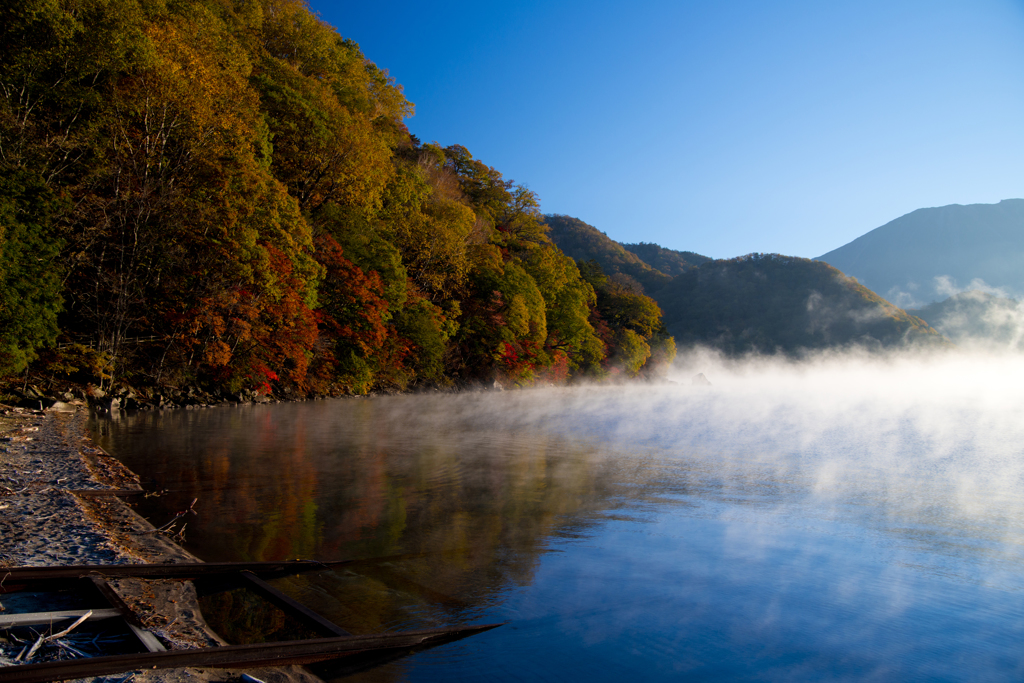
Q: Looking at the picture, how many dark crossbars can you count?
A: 2